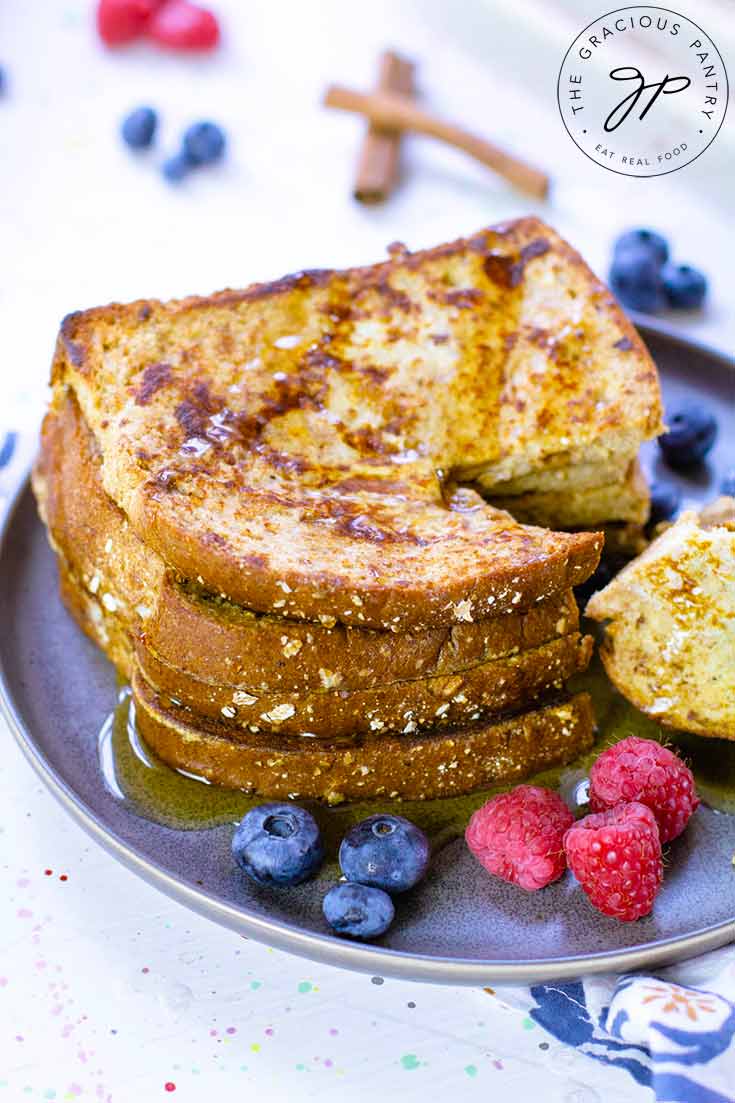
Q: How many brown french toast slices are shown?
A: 4